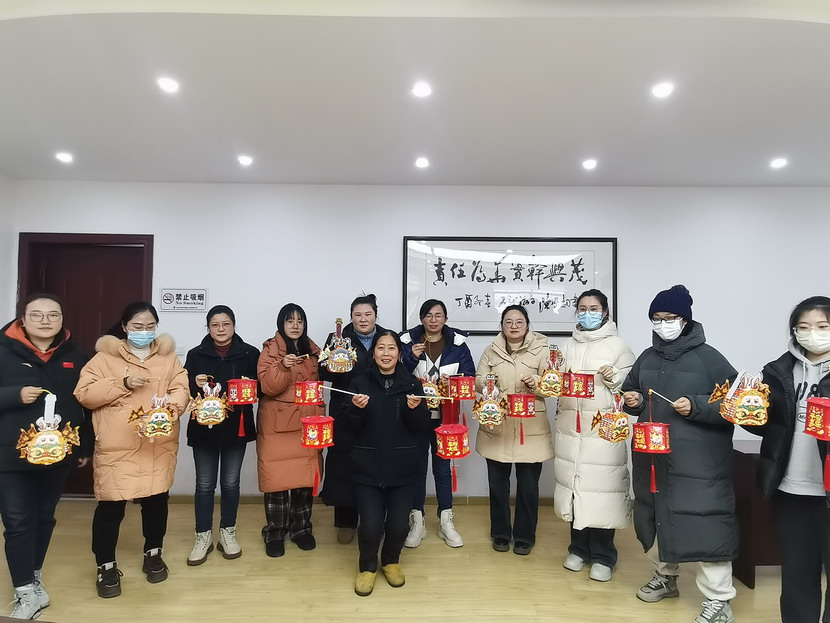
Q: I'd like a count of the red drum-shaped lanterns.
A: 9